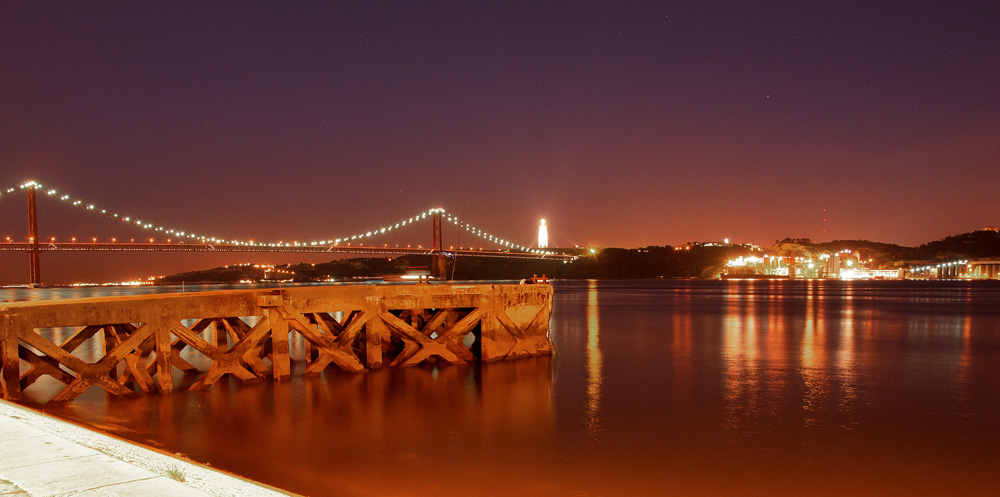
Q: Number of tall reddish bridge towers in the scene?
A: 2